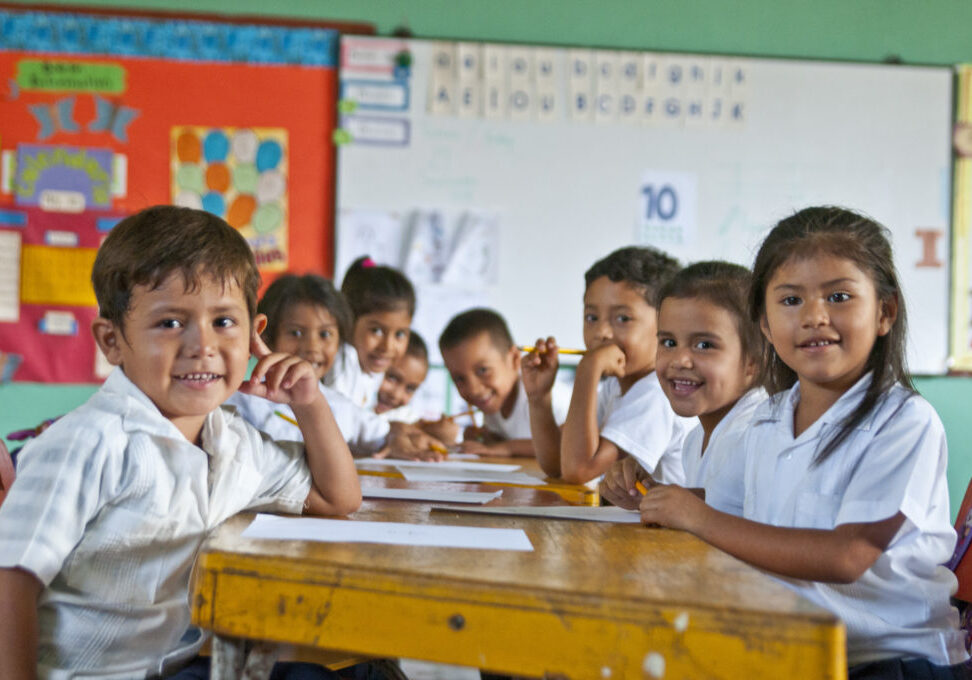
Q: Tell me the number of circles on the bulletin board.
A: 12